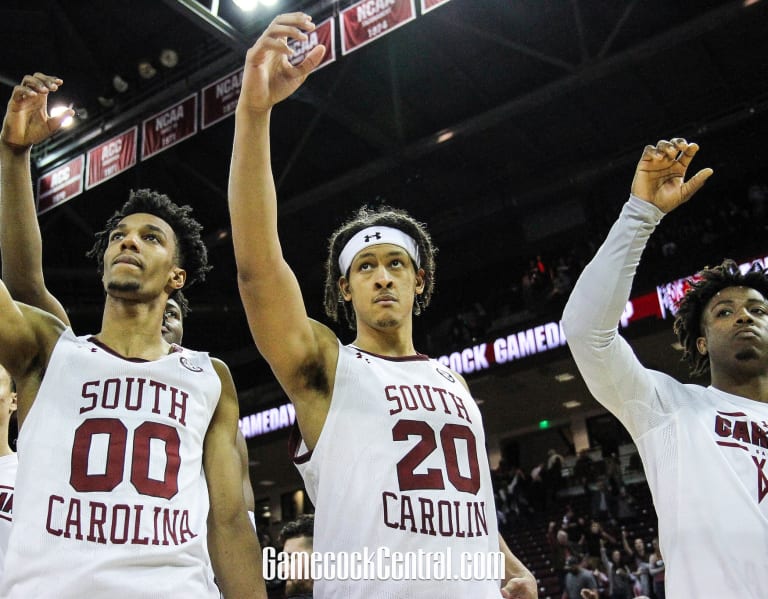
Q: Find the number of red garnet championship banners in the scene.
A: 7